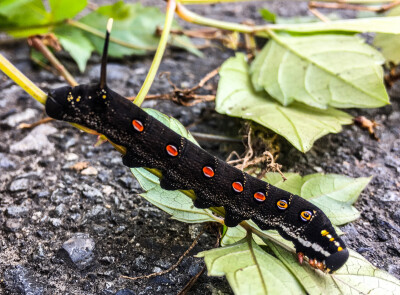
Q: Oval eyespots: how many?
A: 7